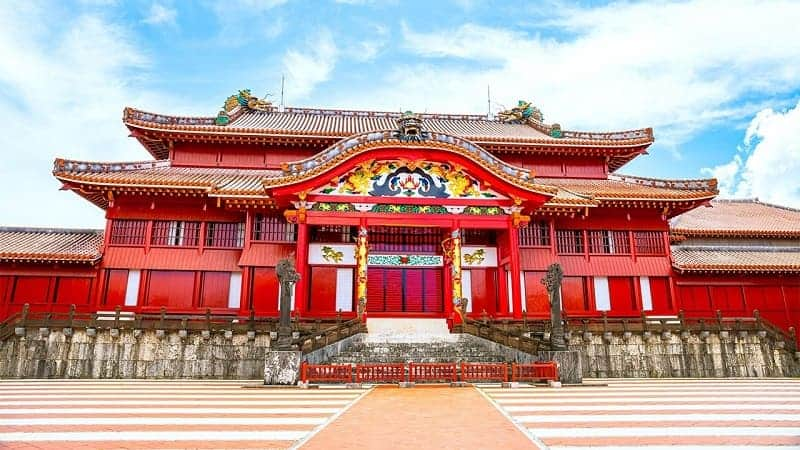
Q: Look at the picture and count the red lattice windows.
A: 8